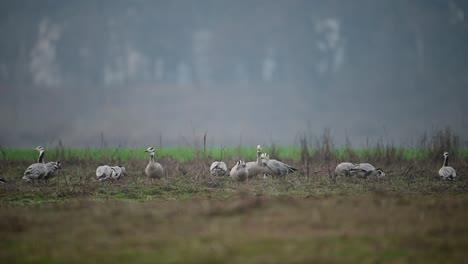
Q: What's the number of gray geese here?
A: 12